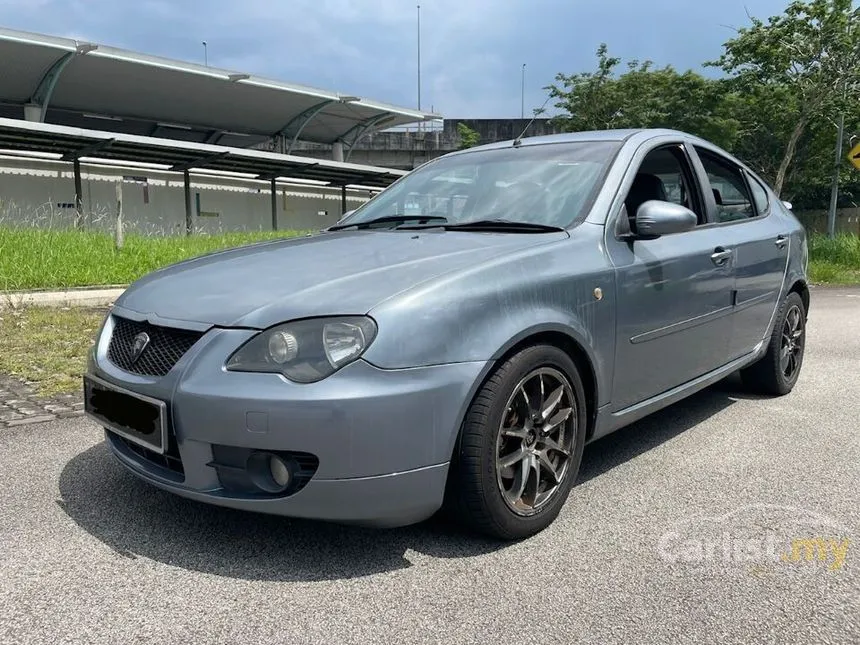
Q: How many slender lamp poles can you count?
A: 3